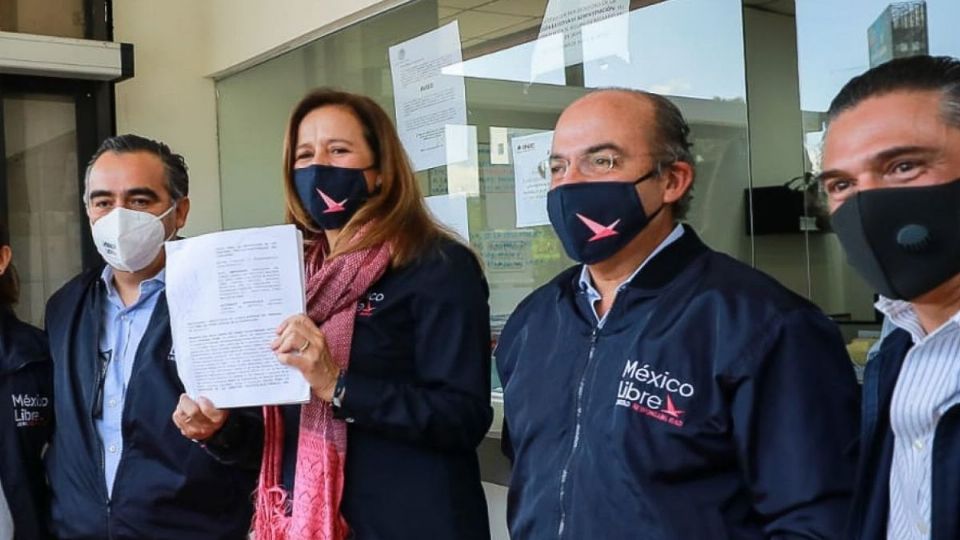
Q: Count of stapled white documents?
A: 1